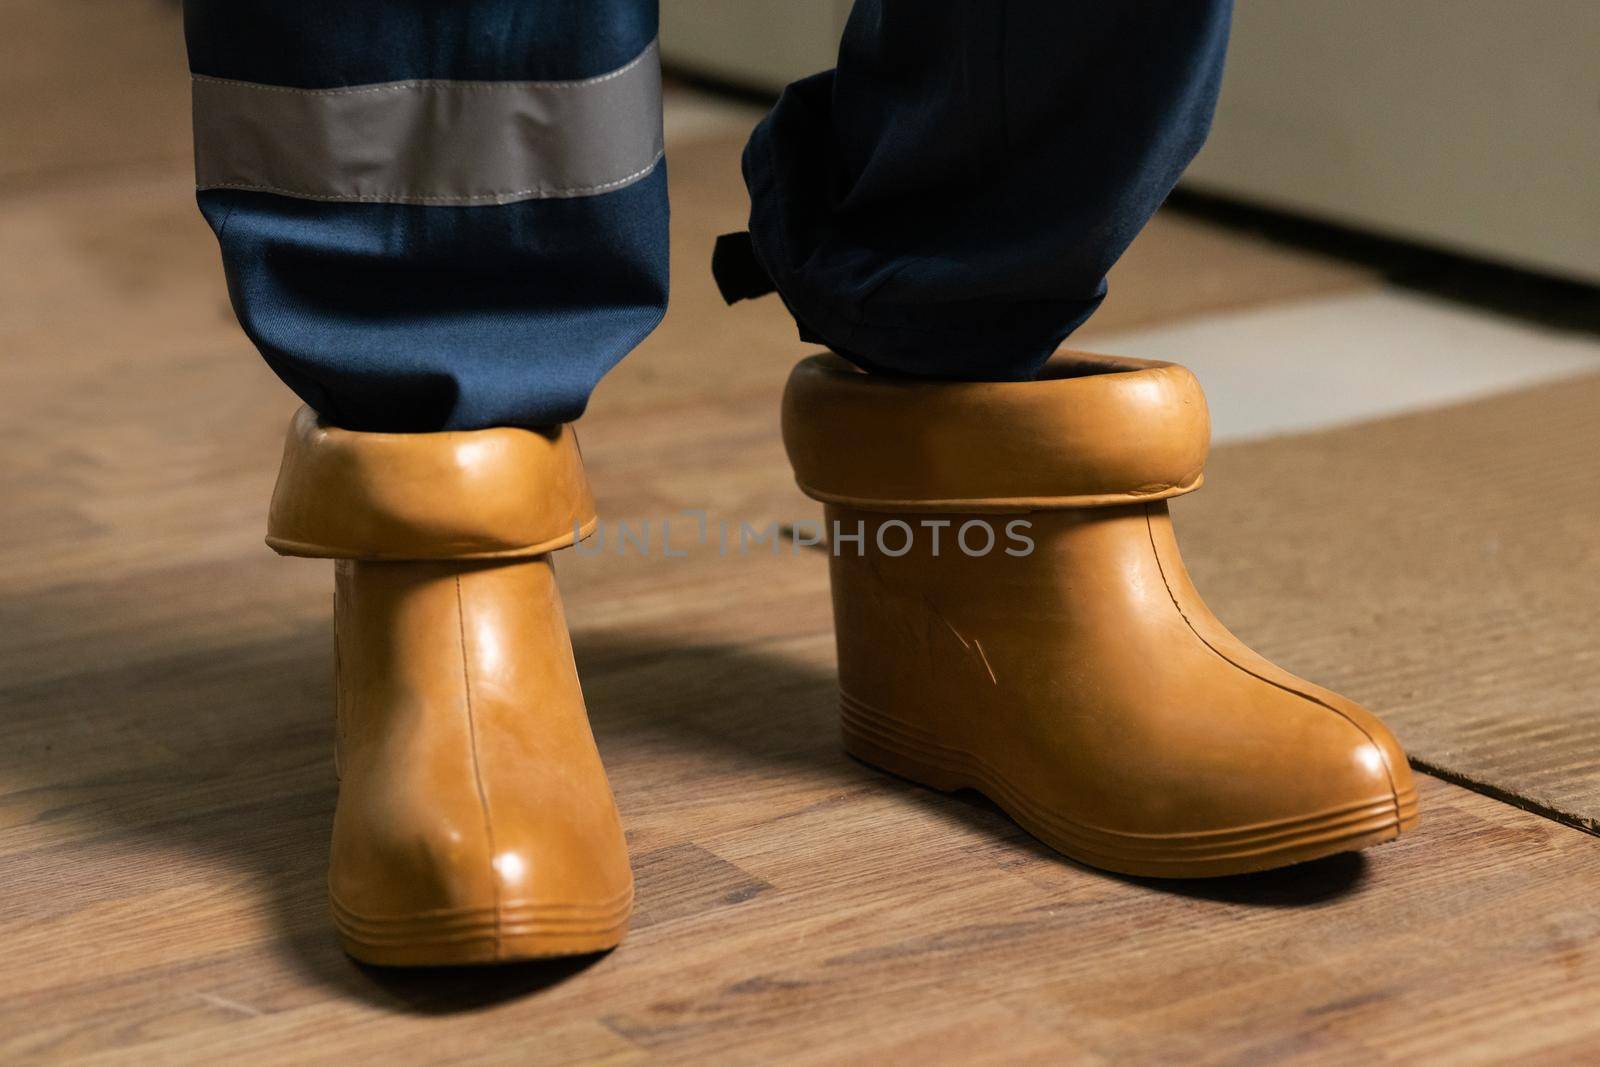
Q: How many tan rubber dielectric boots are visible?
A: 2